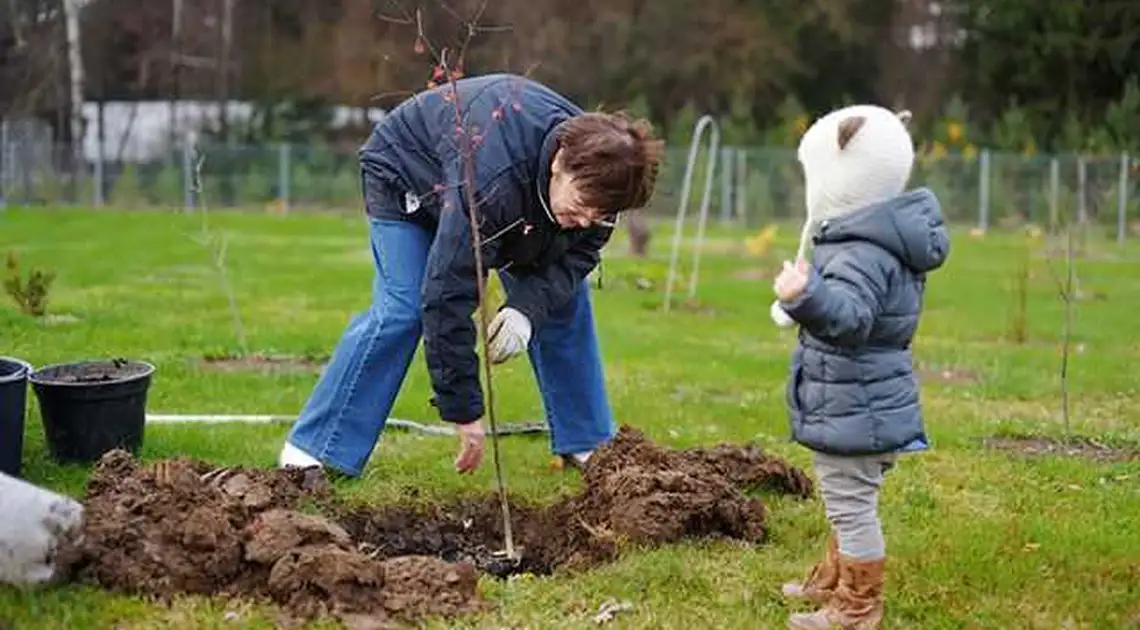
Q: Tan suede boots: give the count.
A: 2